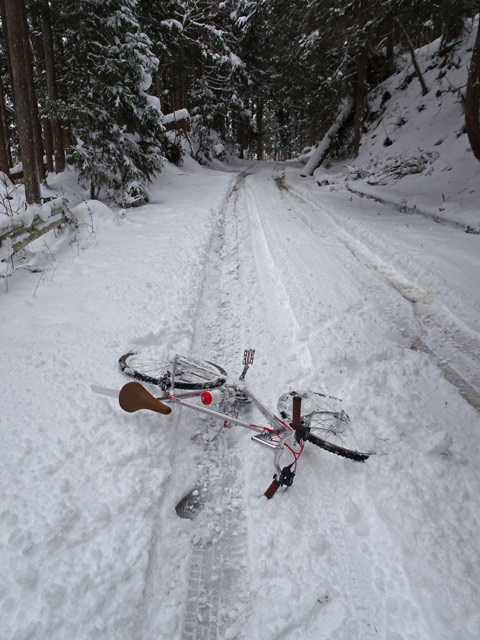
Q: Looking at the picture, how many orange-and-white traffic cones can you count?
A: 0